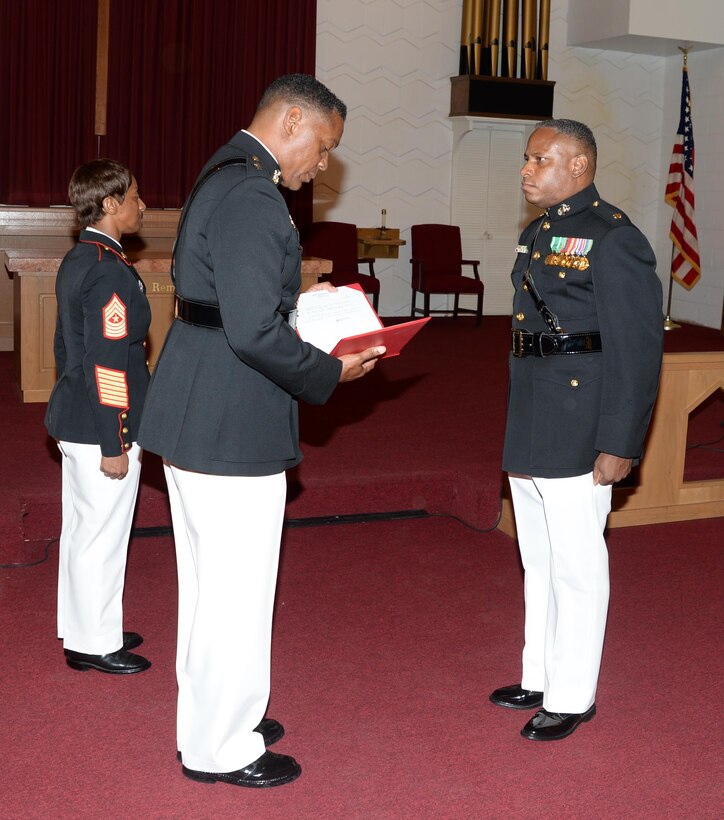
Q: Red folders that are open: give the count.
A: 1